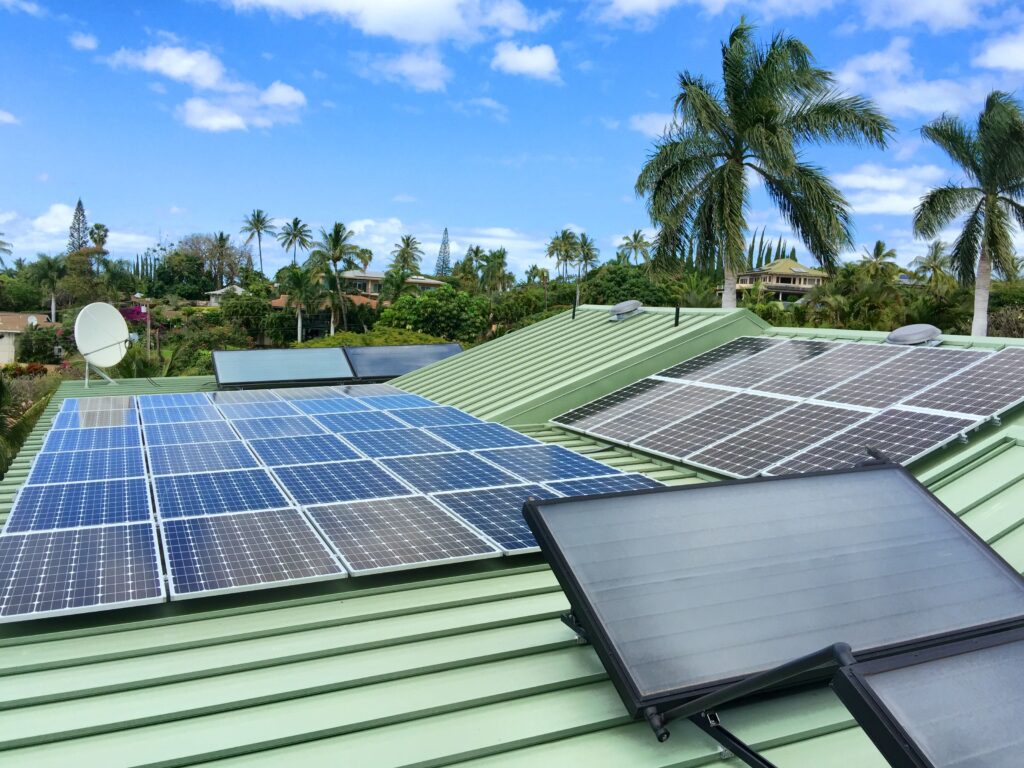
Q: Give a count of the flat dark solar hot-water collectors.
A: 4